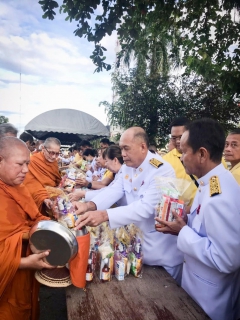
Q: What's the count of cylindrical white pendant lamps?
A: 0